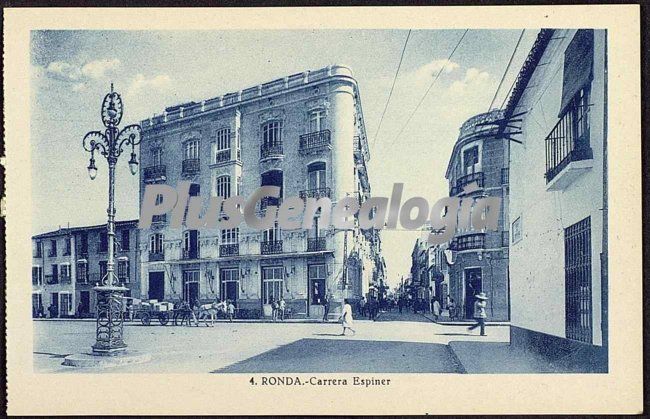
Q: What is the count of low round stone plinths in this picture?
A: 1